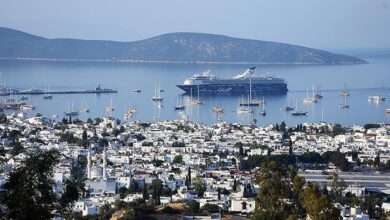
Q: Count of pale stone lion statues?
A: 0